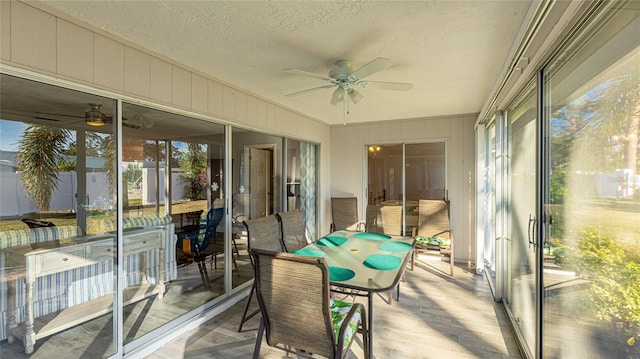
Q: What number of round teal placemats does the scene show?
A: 6